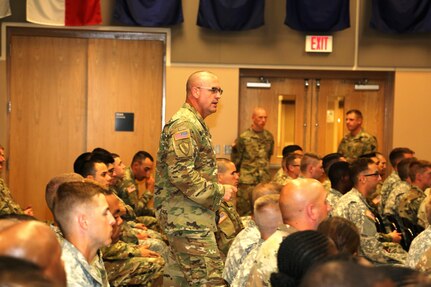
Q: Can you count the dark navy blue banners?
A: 4